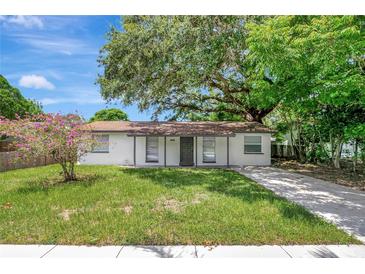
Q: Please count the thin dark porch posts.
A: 4